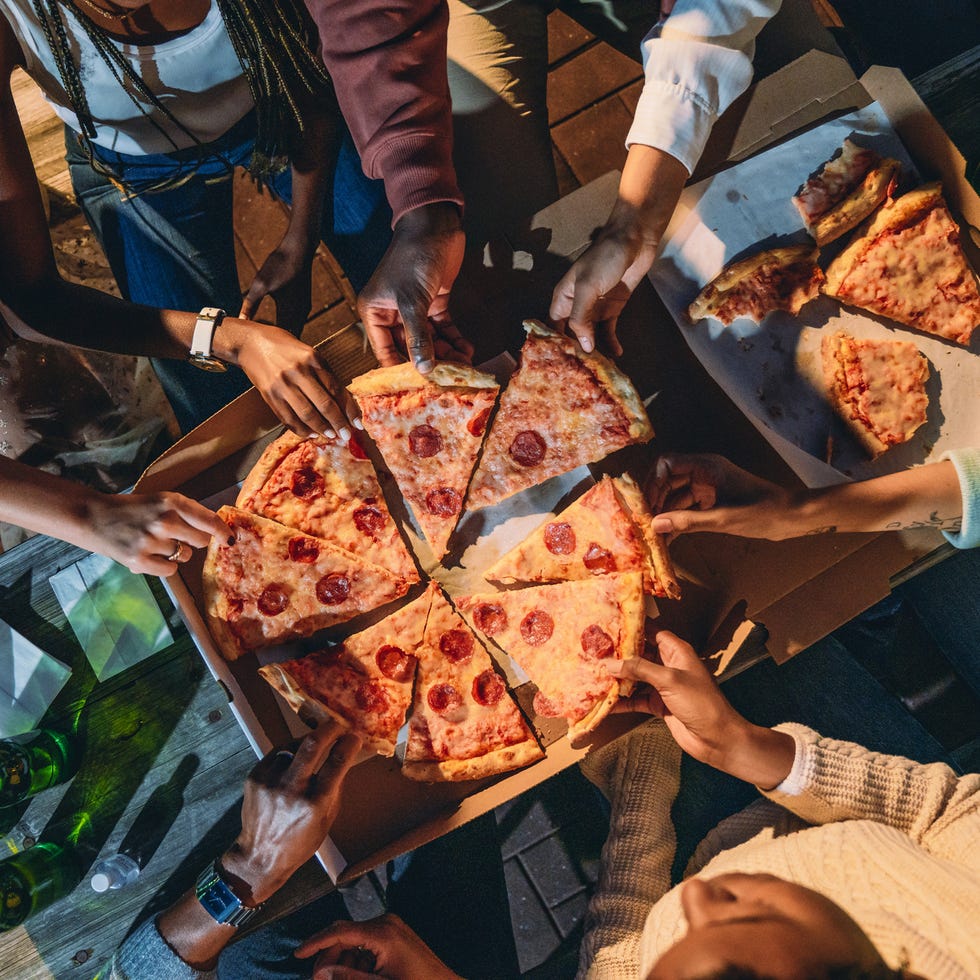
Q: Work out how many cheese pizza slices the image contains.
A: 4